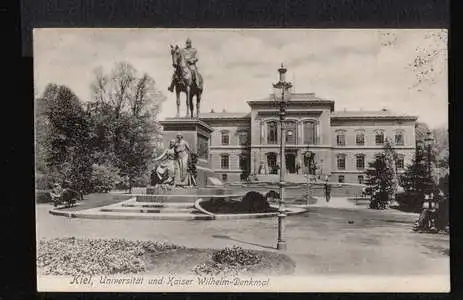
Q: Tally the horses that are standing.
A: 1